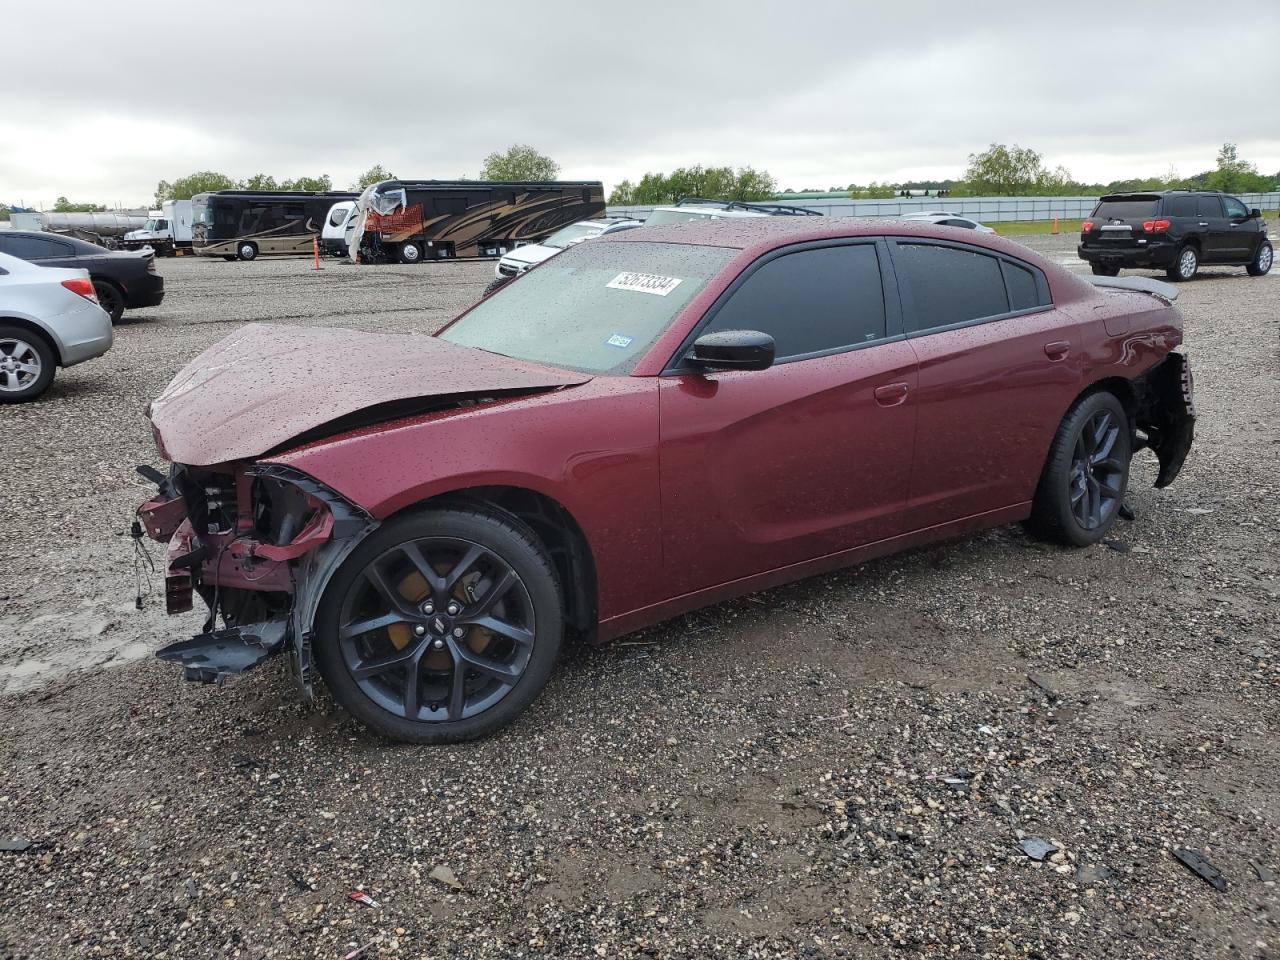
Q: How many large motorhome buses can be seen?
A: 2